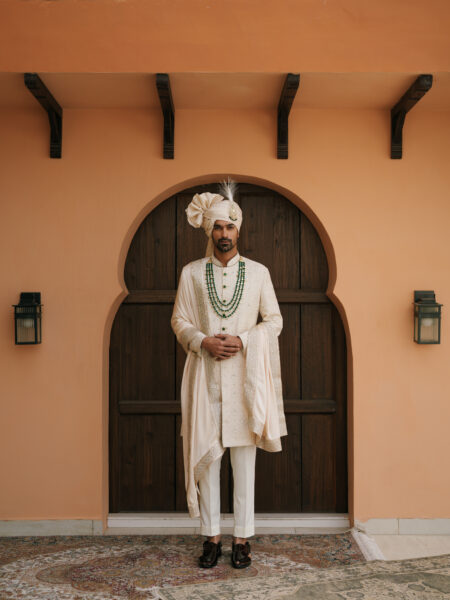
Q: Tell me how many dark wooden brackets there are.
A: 4